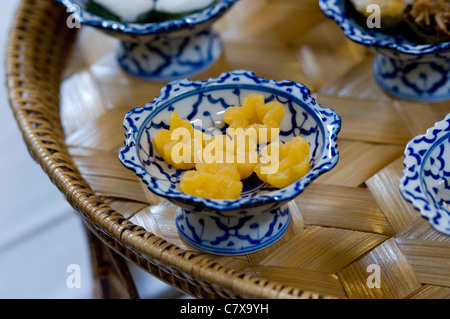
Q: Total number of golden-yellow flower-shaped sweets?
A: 5